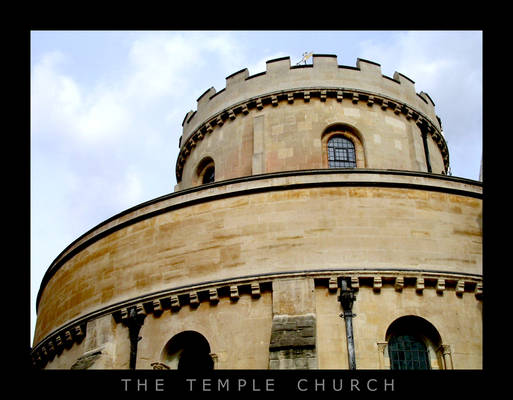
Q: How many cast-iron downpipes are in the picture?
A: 3